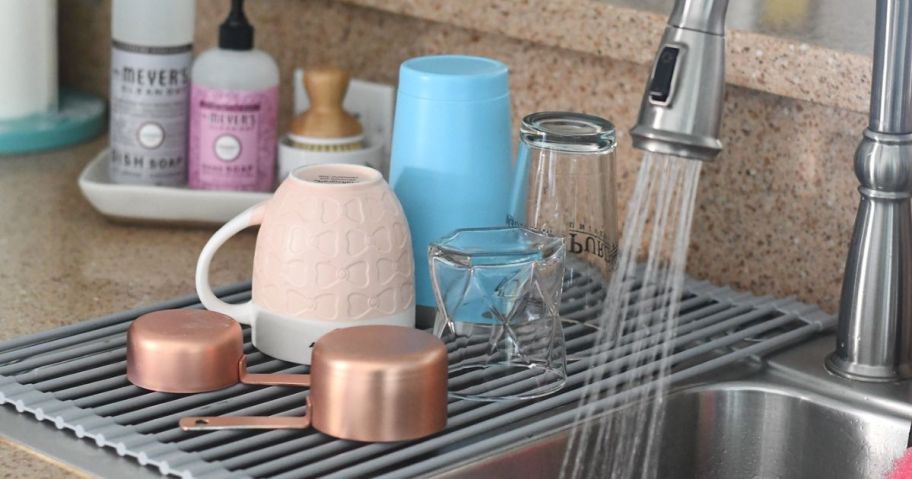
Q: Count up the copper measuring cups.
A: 2